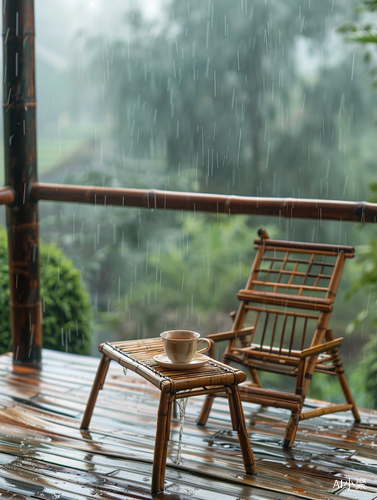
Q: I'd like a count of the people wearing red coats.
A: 0